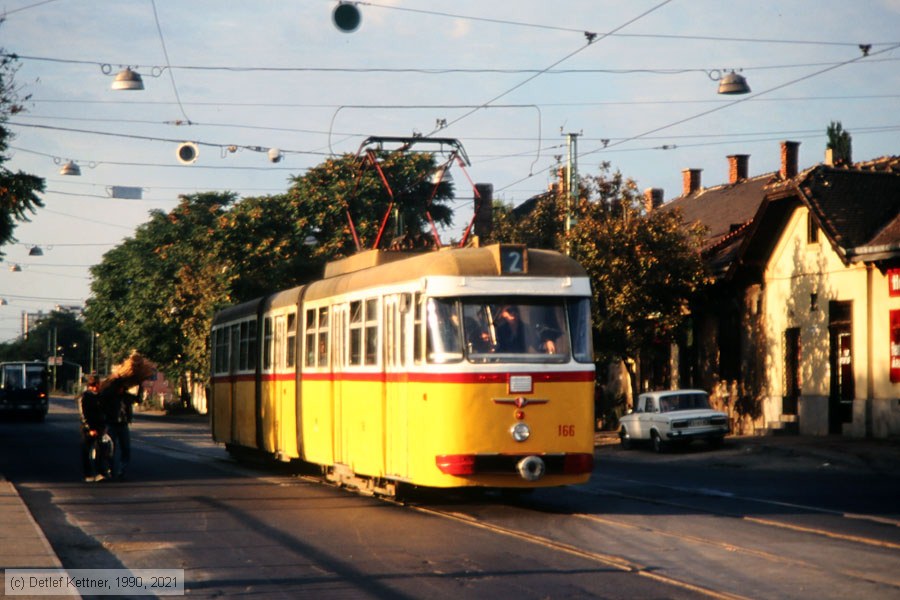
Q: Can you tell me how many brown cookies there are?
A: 0